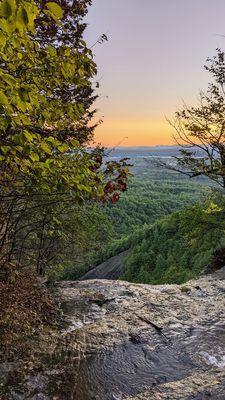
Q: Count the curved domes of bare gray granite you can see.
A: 1